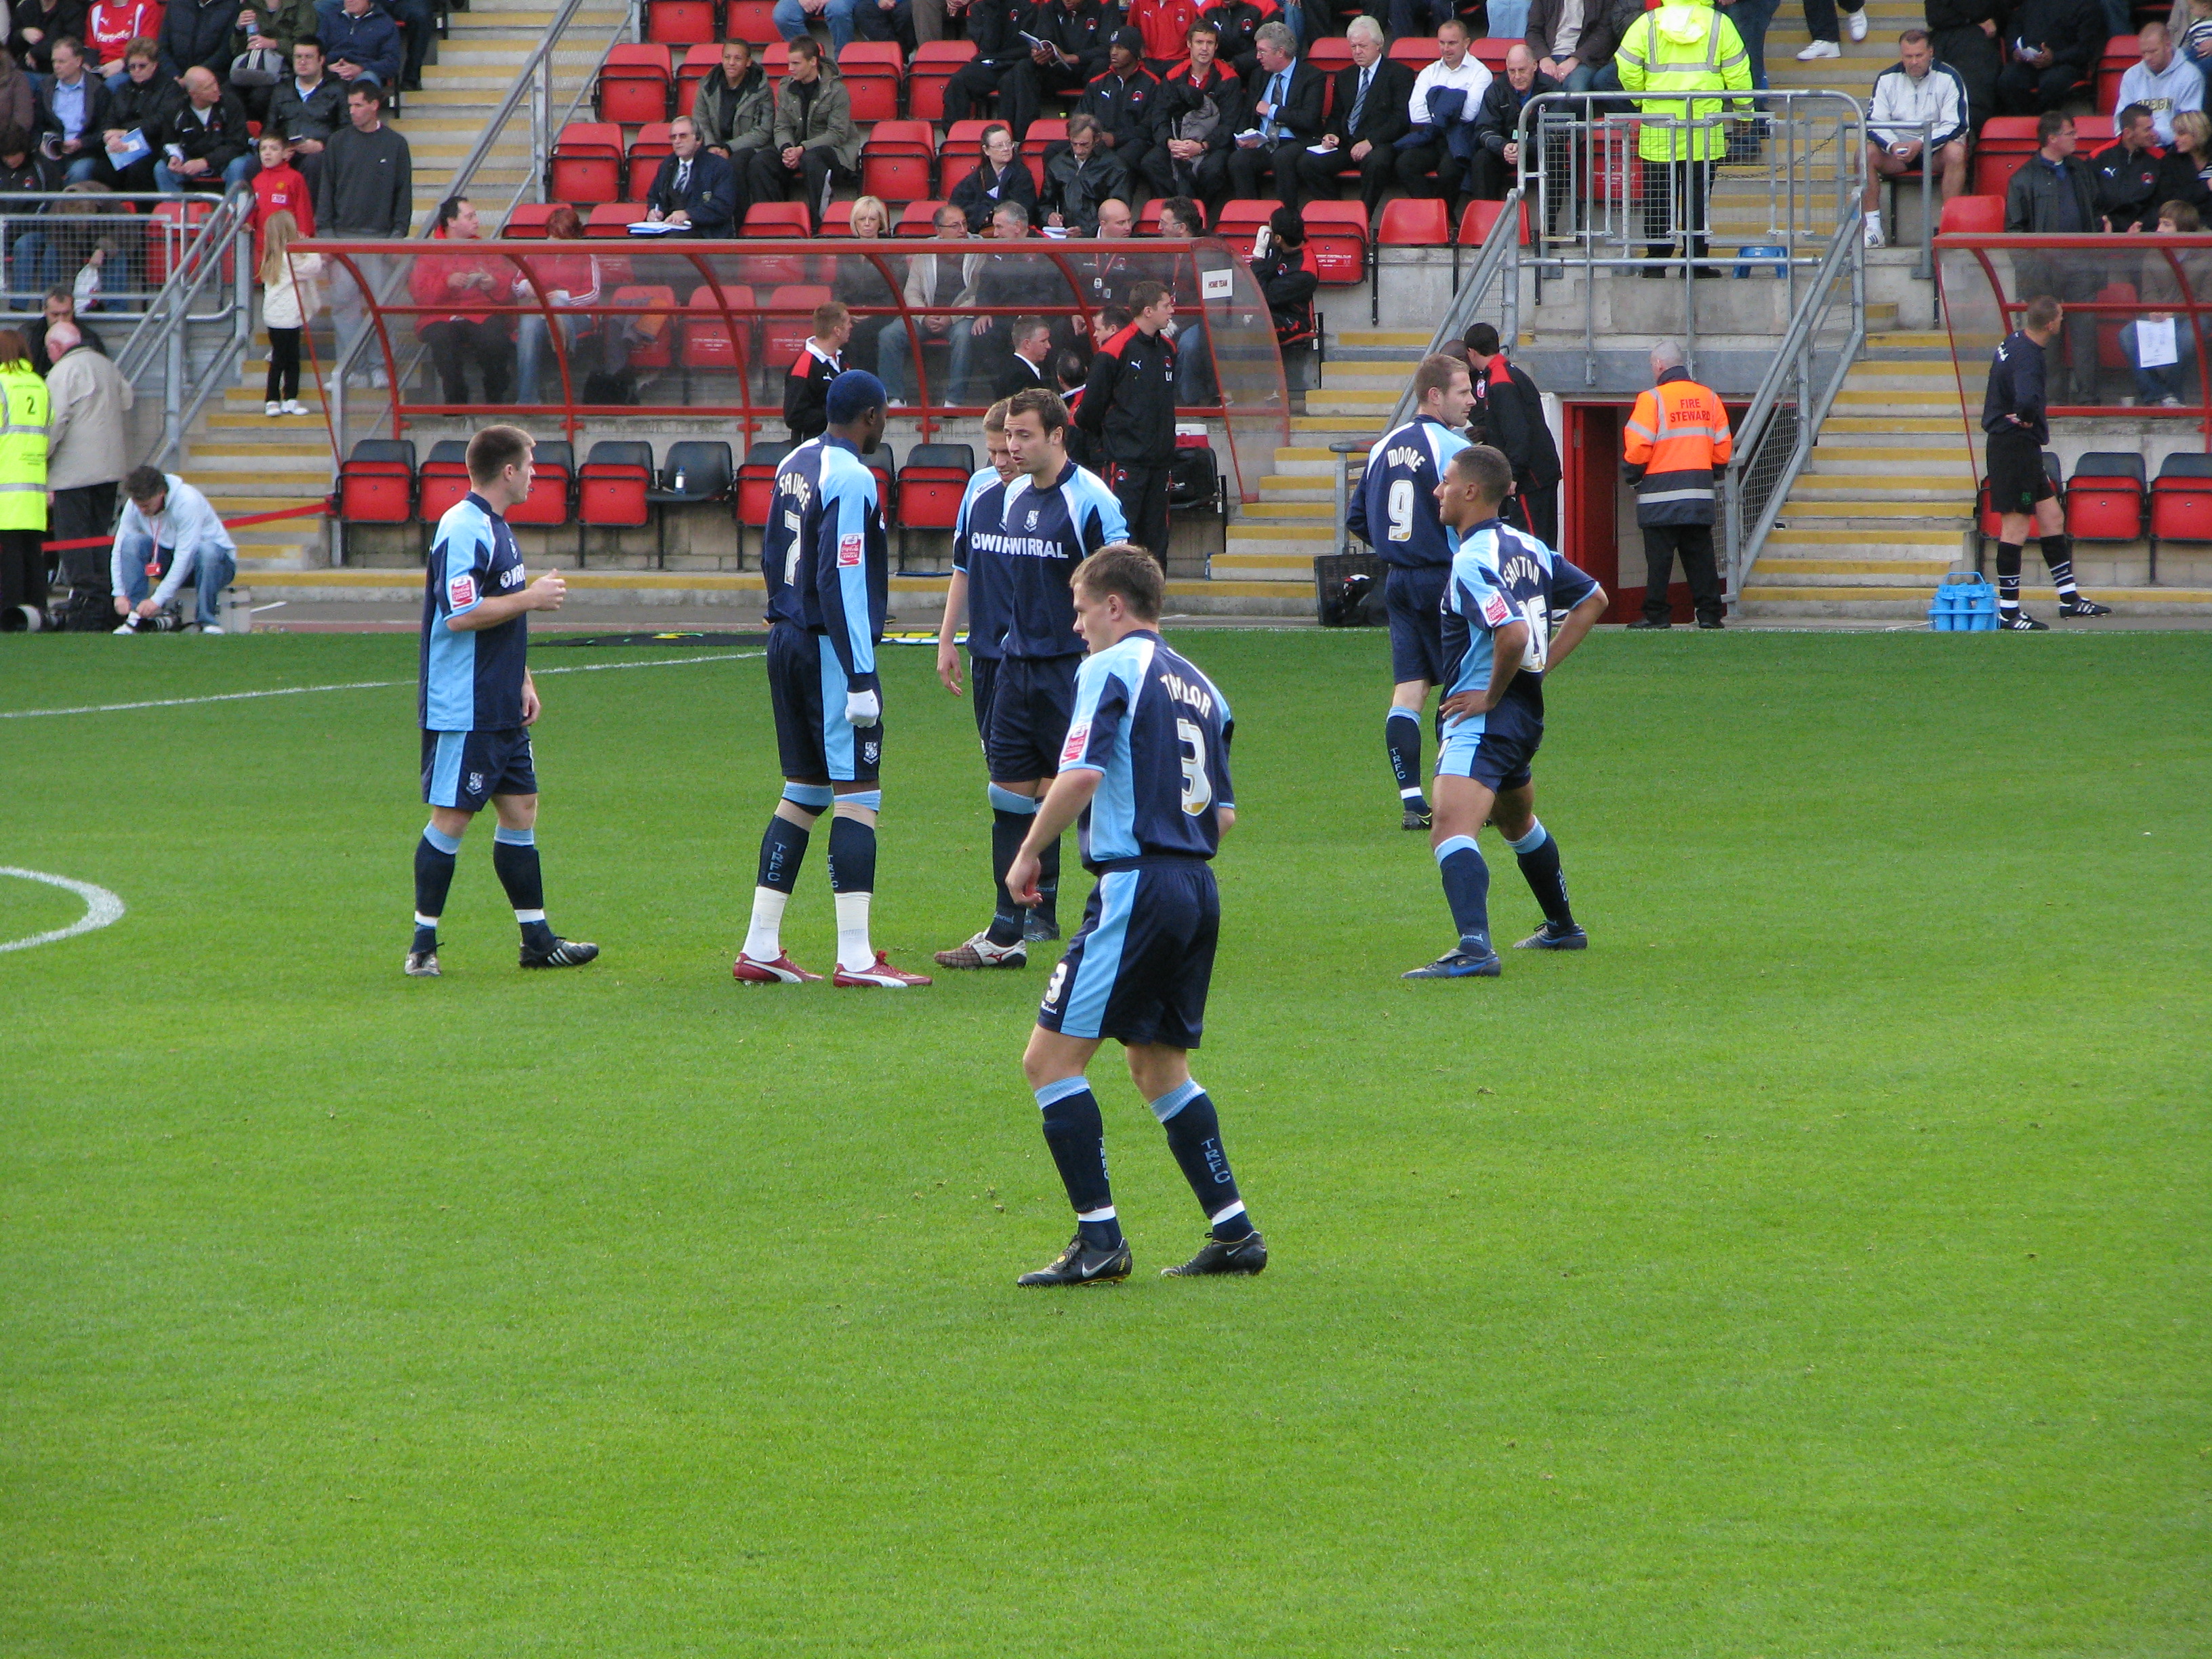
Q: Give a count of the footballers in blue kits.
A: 7